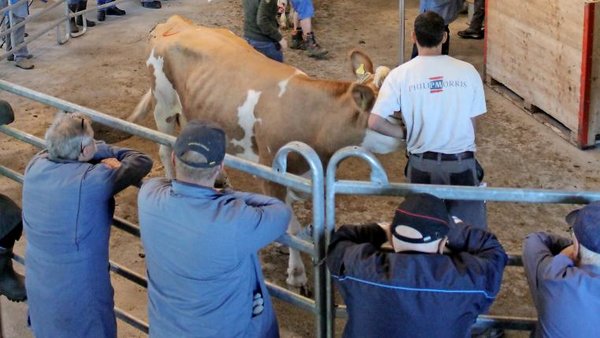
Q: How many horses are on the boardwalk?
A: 0